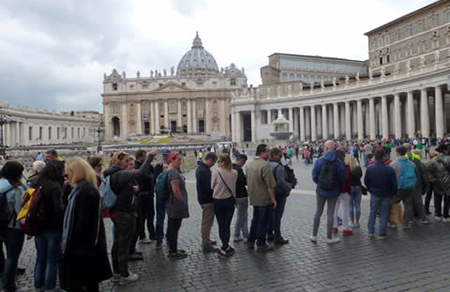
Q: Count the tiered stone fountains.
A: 1